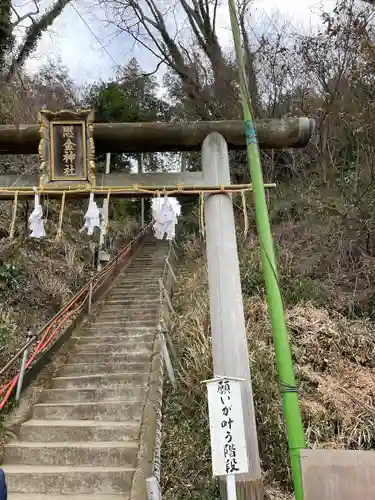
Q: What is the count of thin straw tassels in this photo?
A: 5